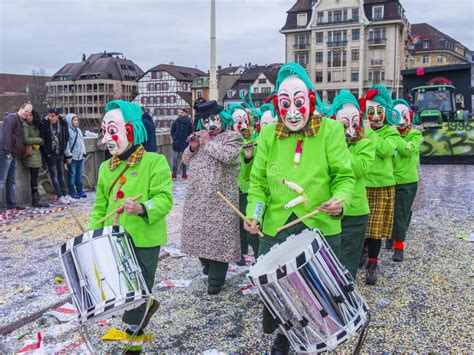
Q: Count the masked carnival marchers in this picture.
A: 8